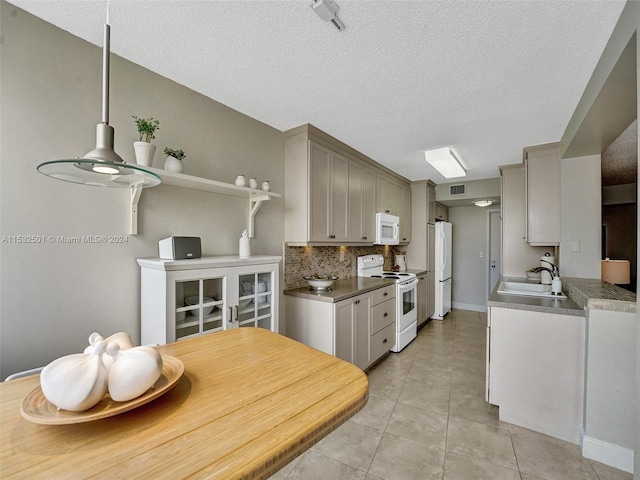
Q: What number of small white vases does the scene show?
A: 3